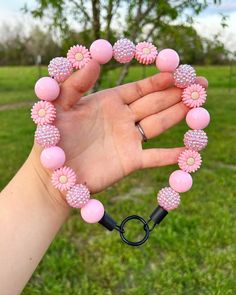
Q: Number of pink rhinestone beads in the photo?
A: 7